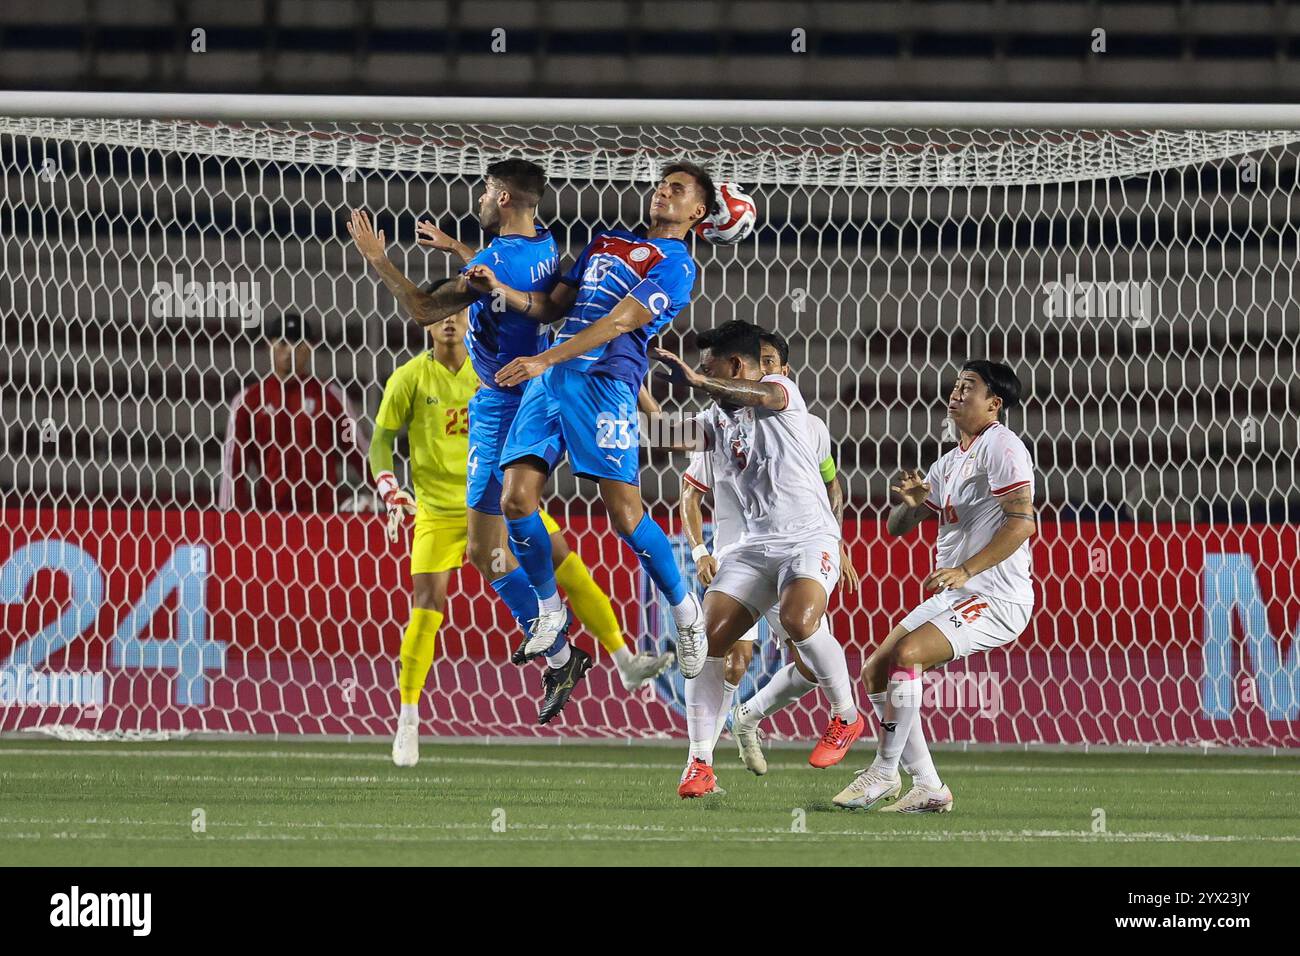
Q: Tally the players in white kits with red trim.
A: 3